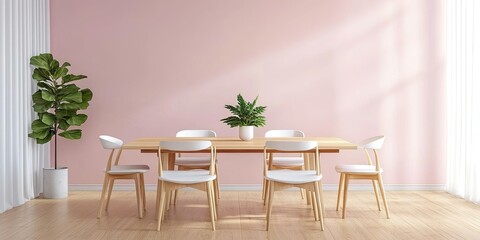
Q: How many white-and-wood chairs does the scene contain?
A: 6